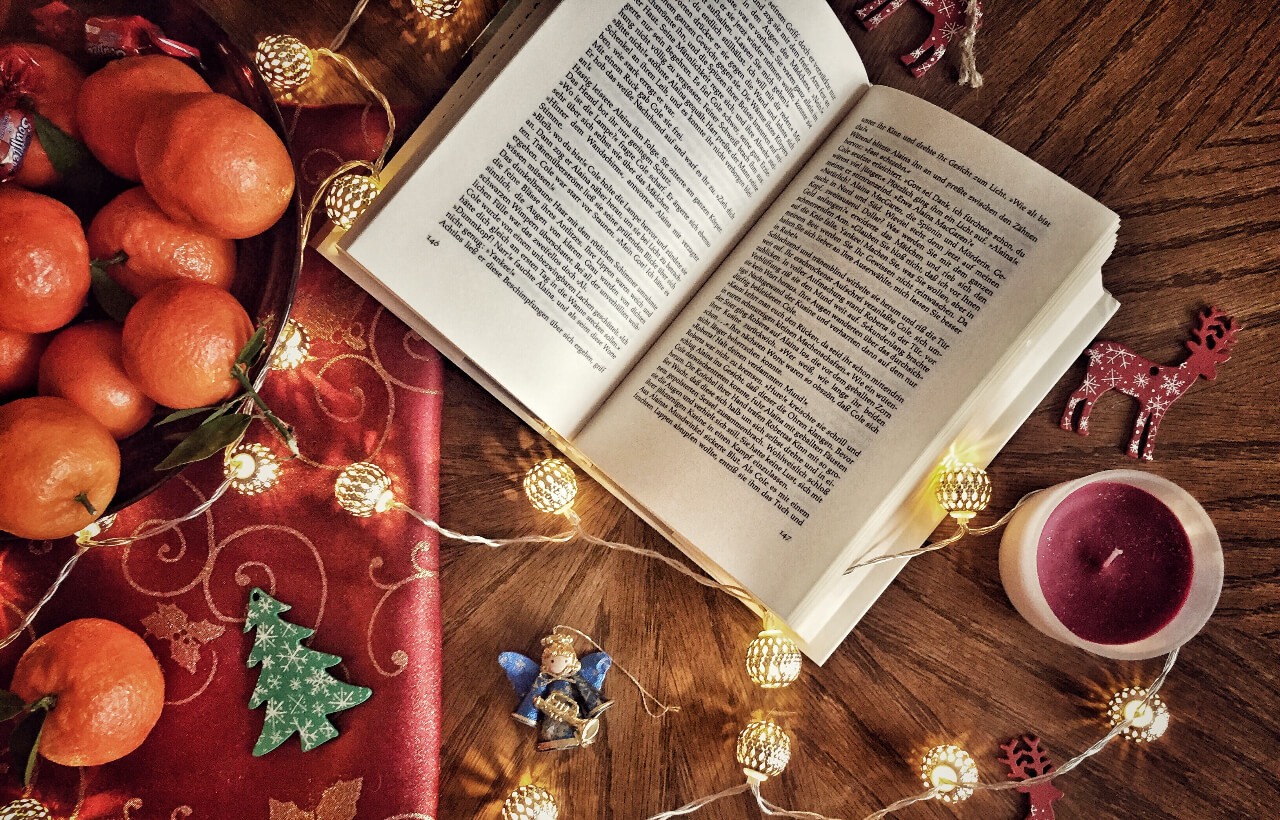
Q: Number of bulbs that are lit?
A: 15